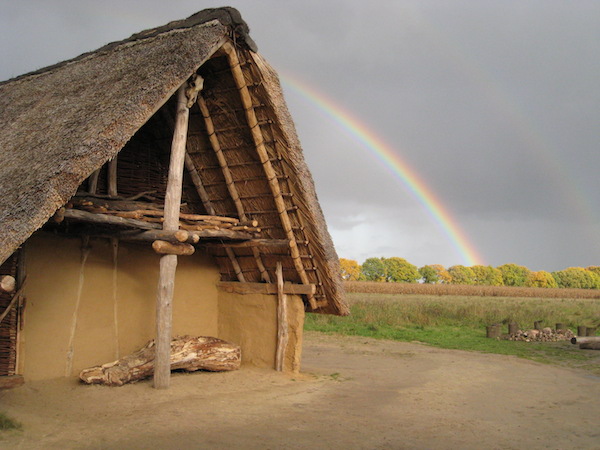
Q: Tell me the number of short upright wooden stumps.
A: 6